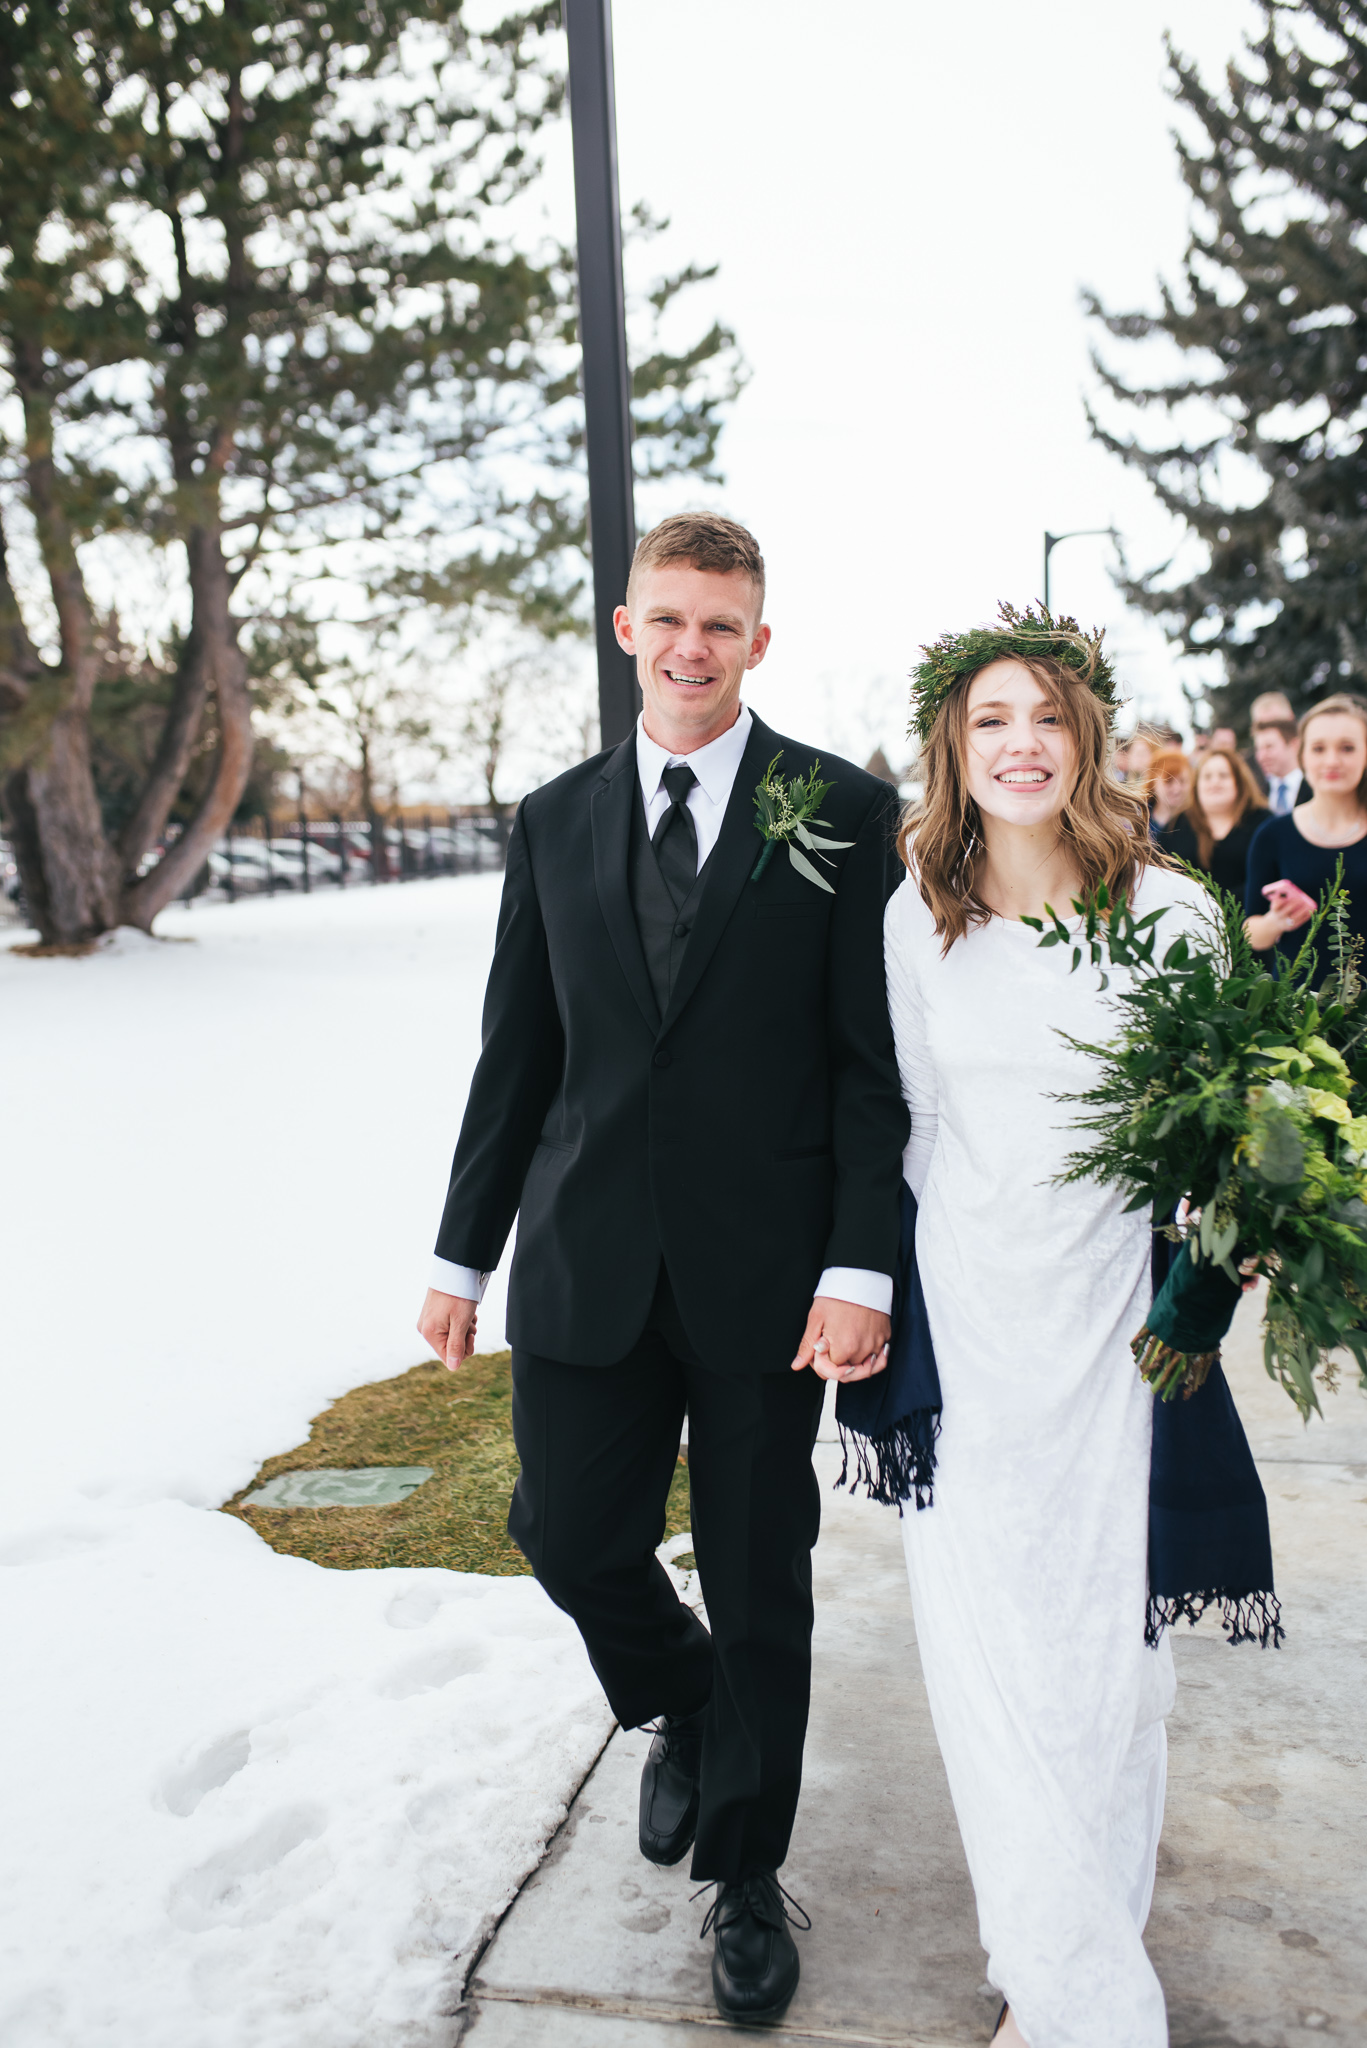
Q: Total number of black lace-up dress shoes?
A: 2